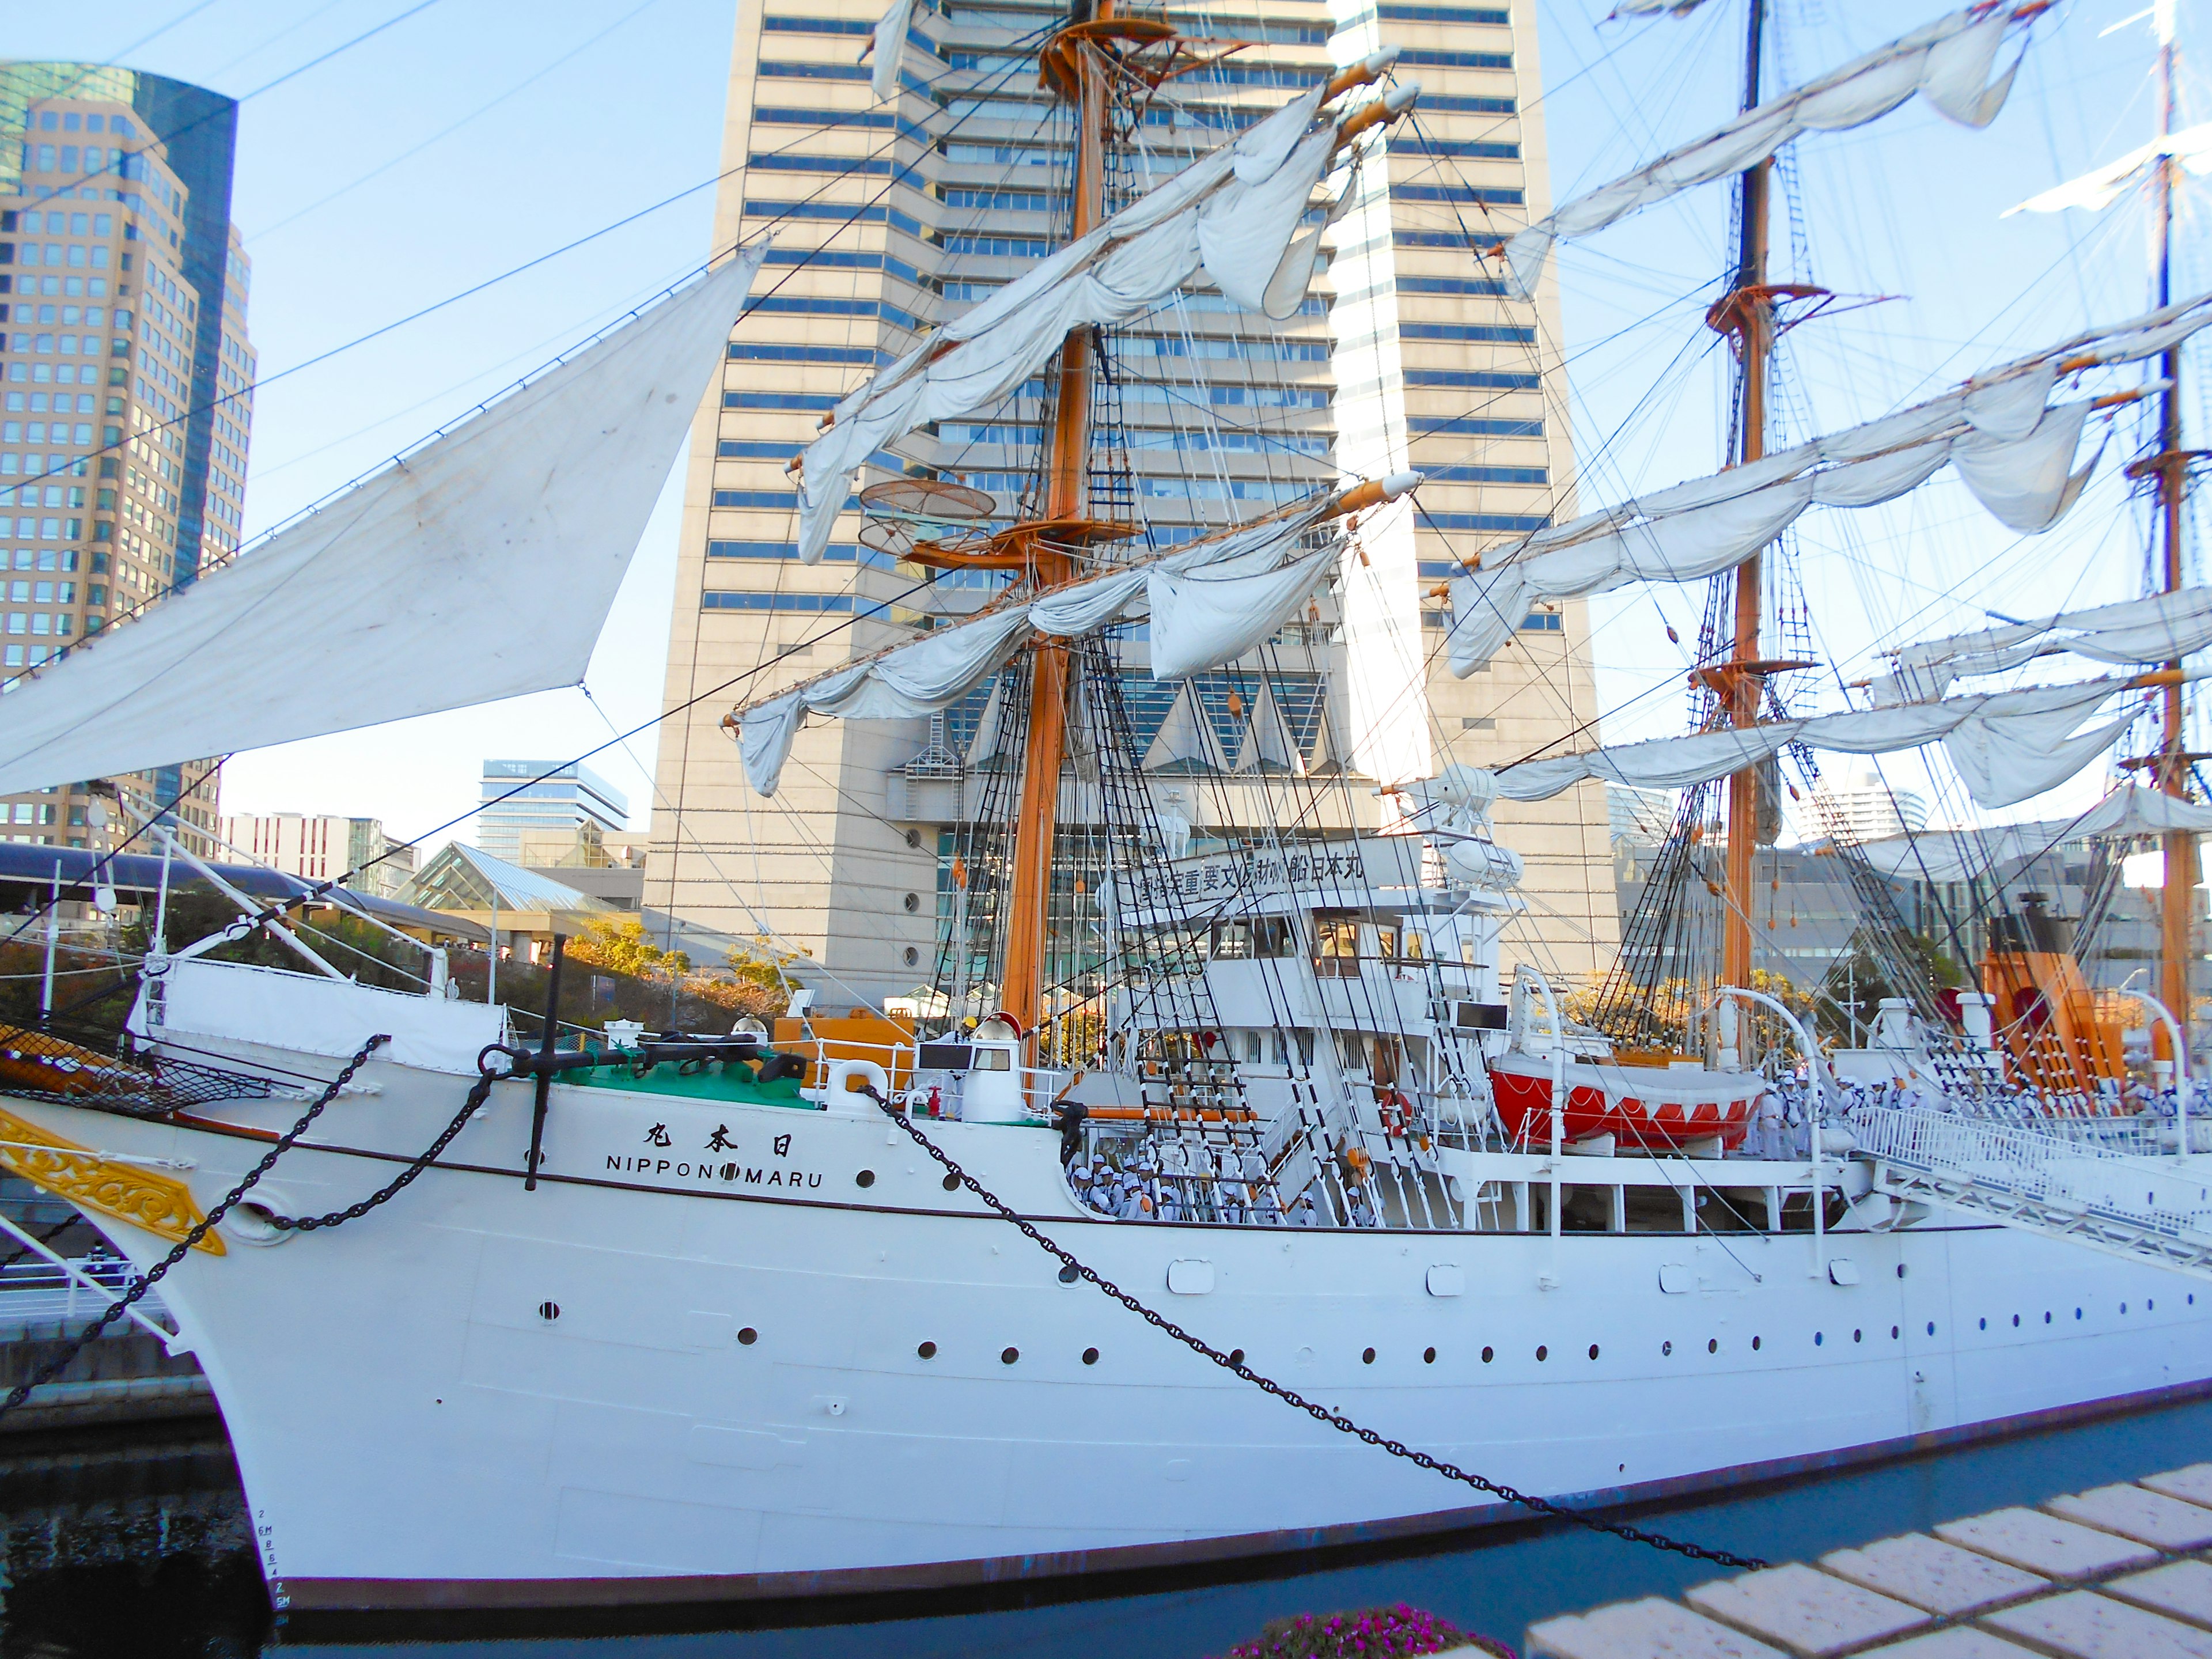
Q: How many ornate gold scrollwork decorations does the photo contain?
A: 1